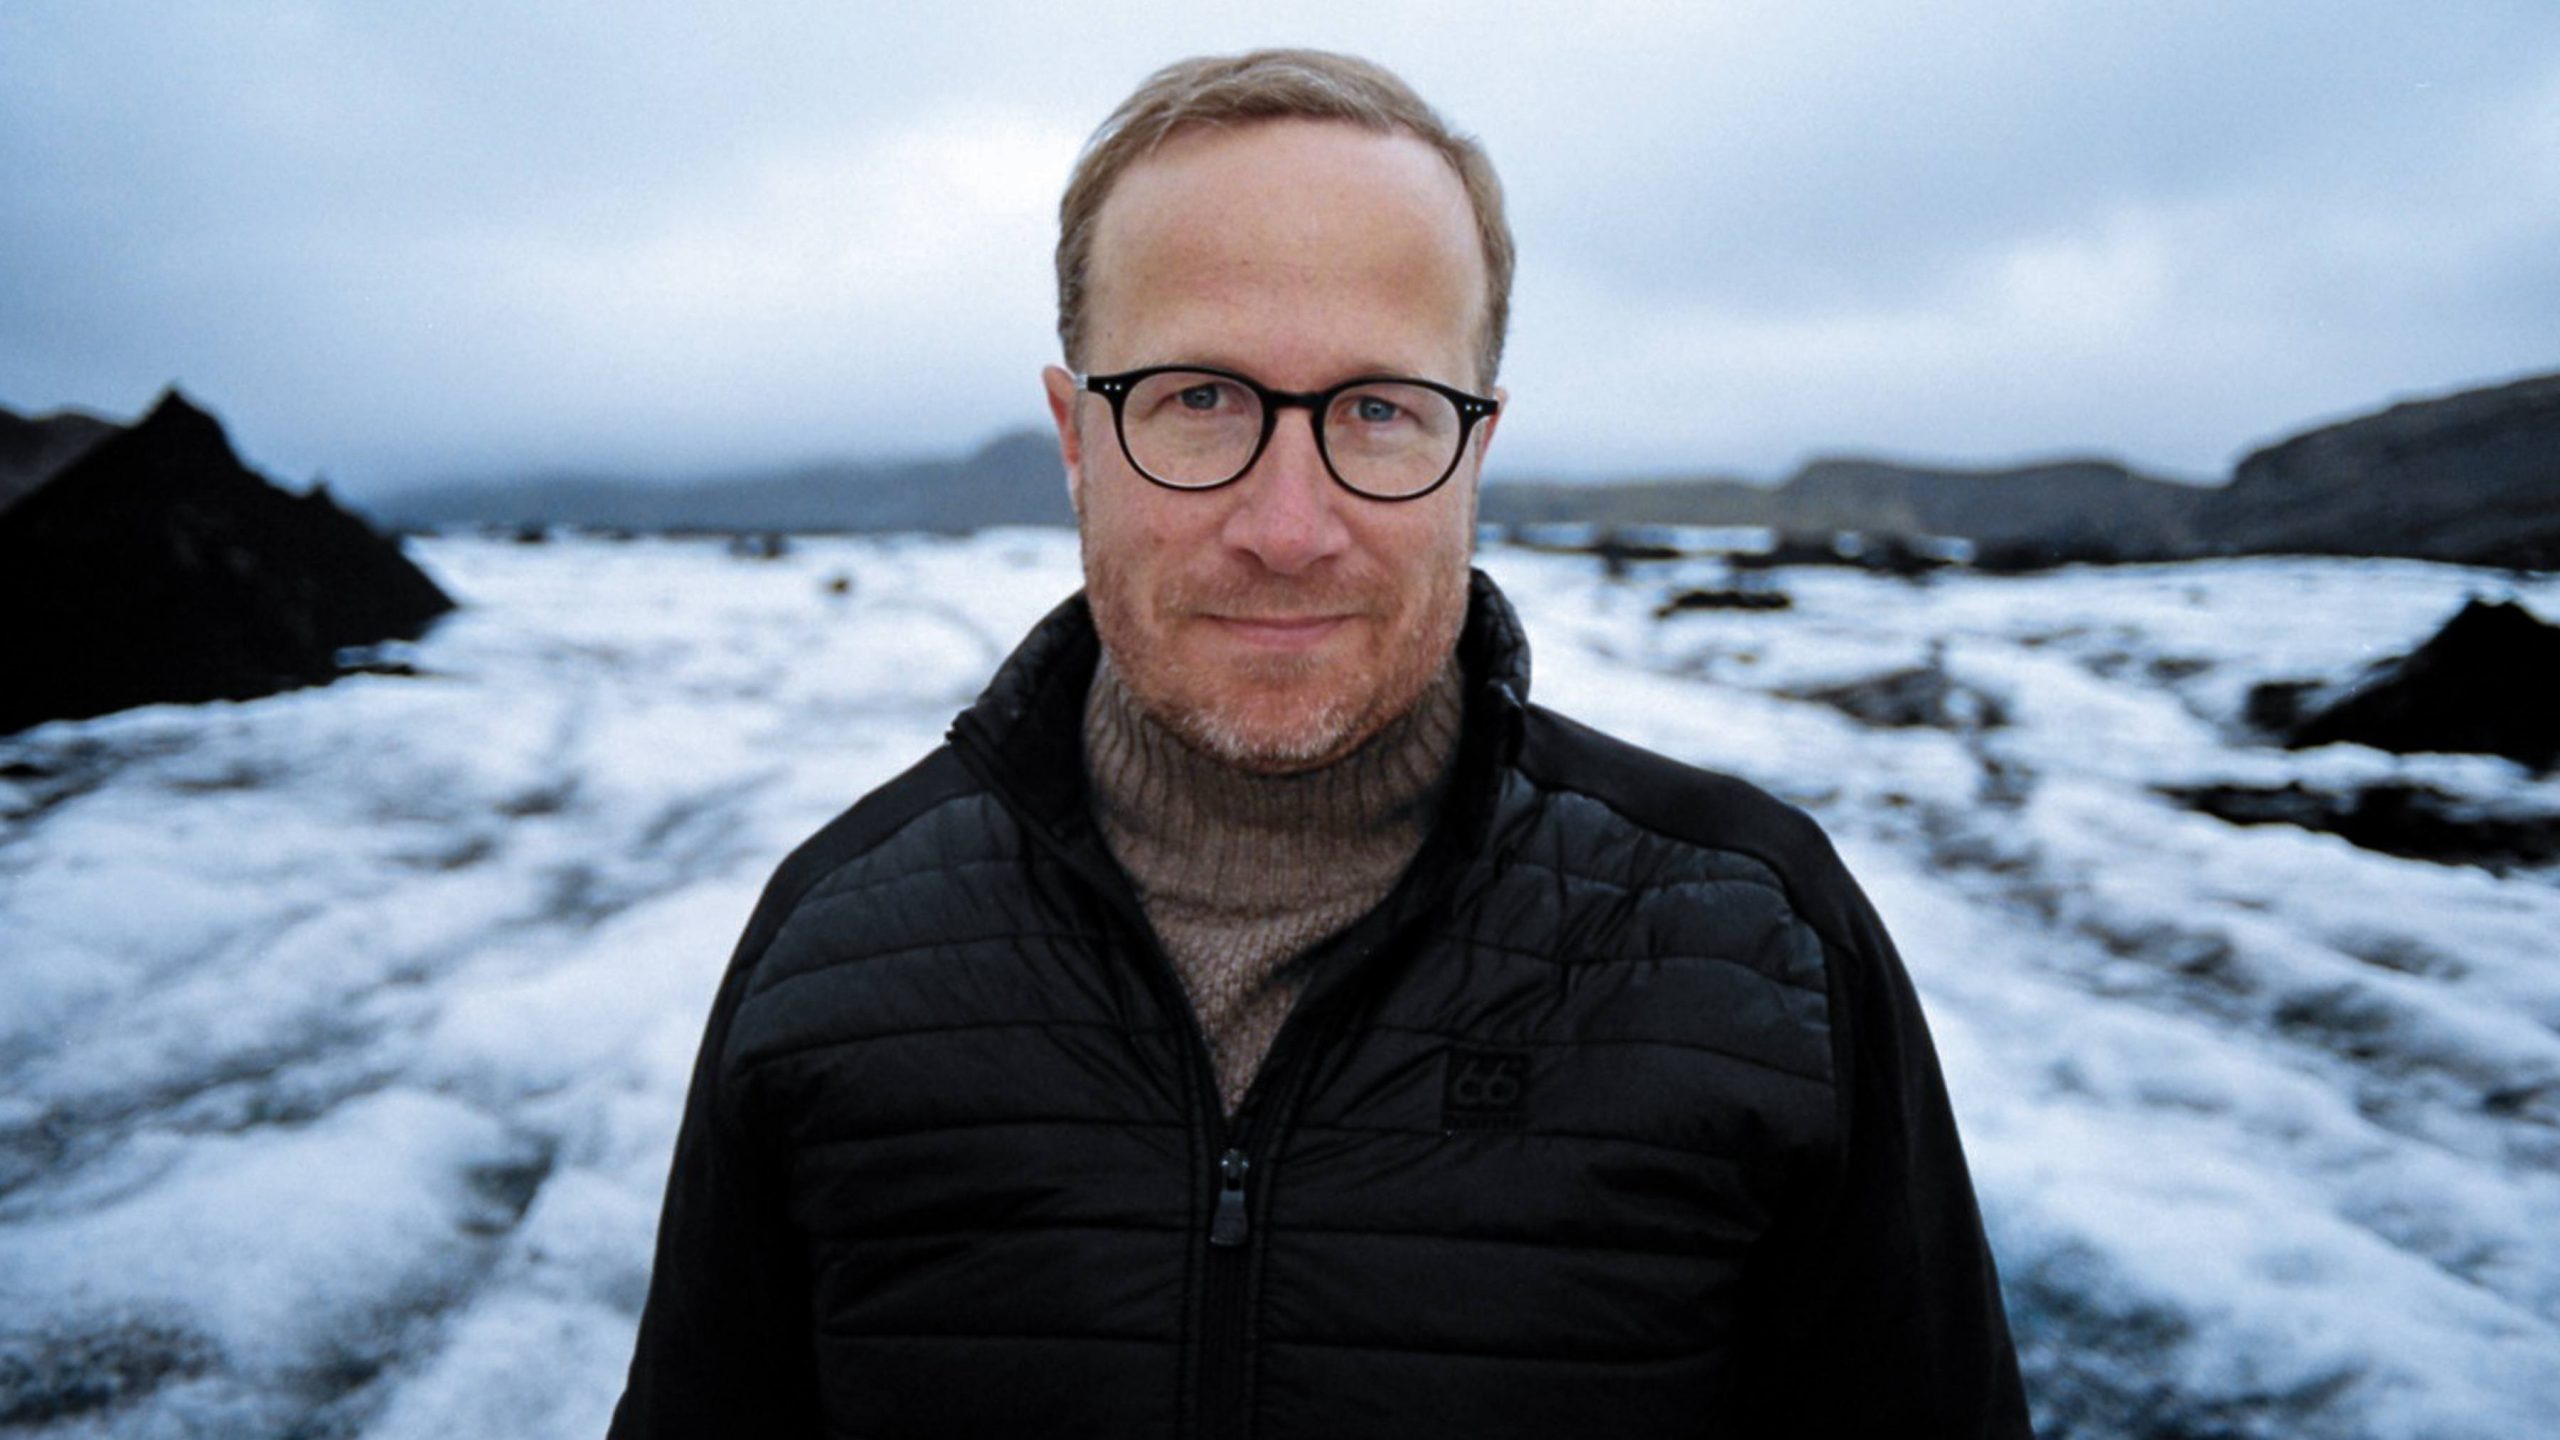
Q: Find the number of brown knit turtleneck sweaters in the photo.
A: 1